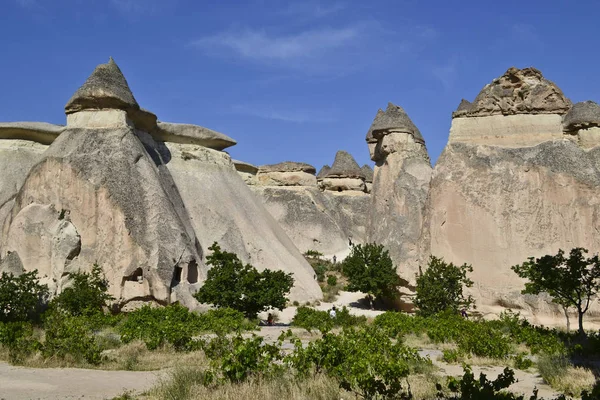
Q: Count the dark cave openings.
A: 3